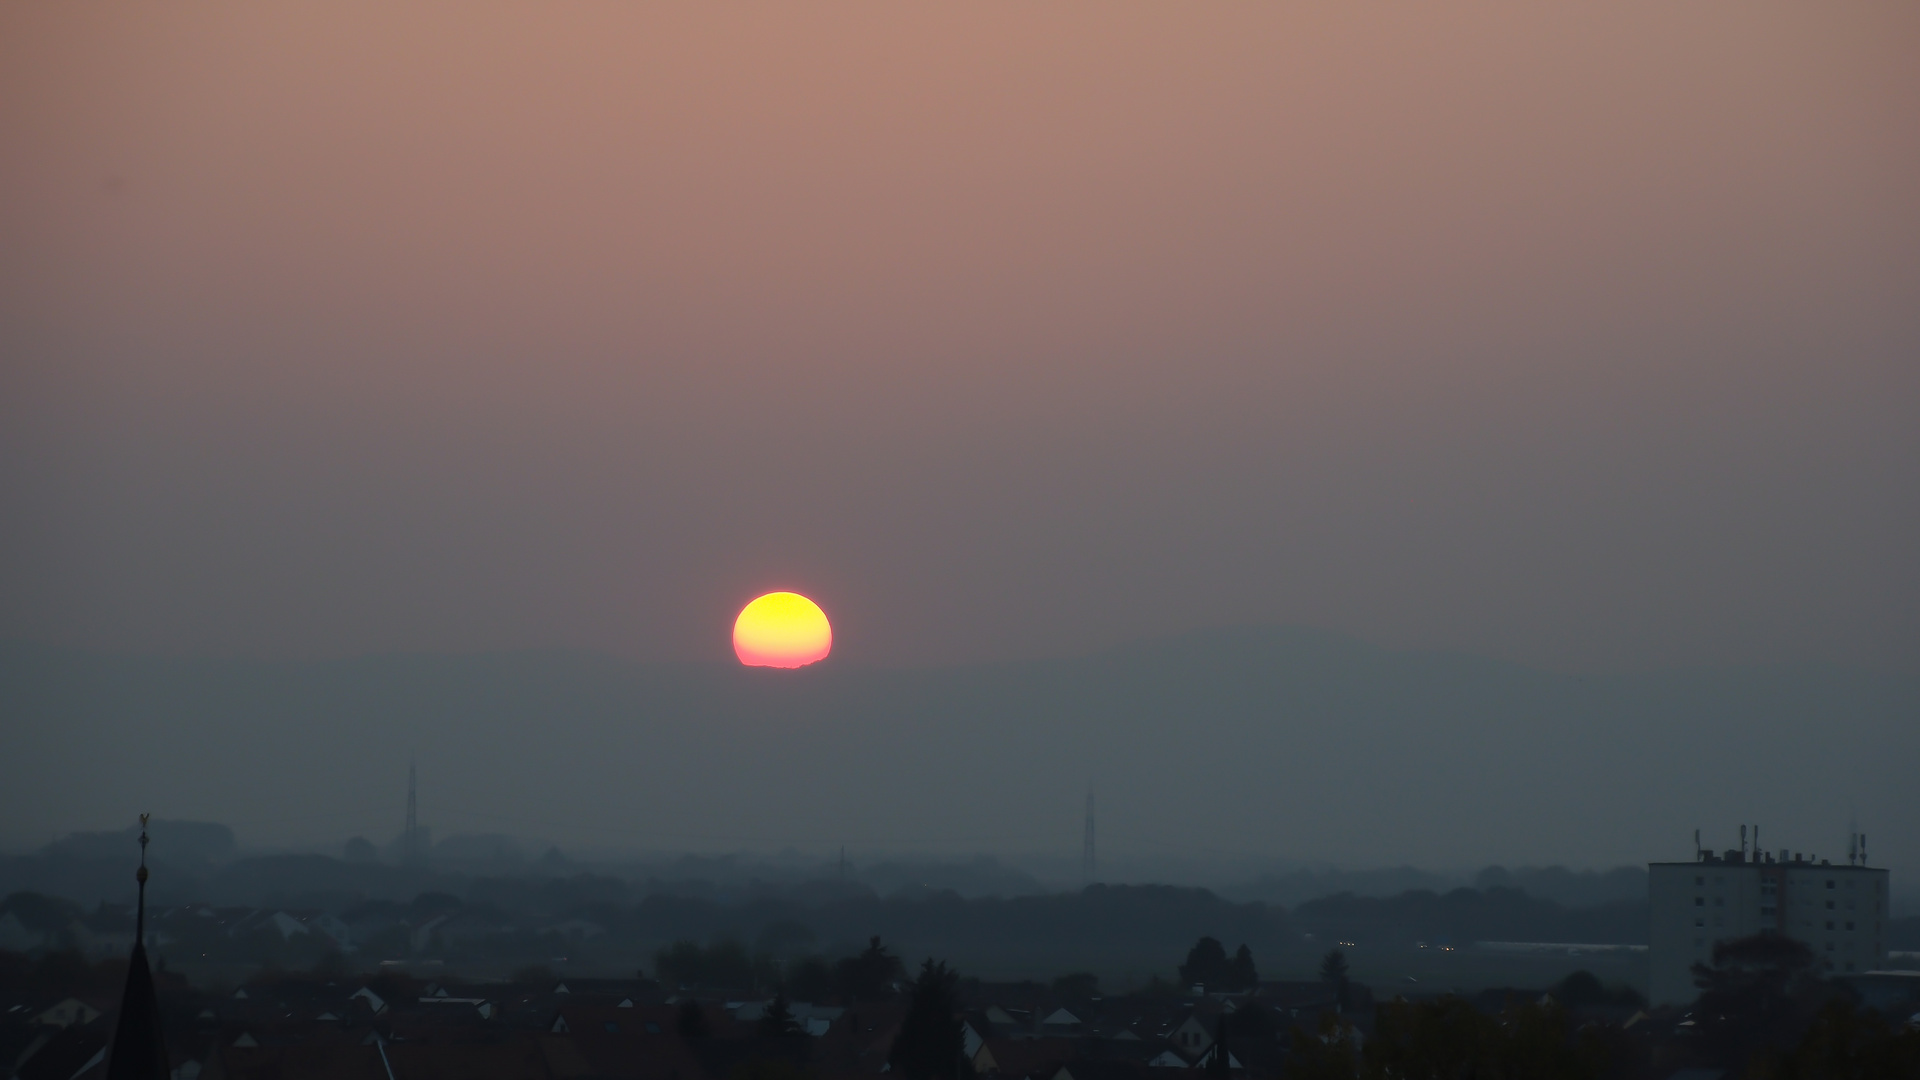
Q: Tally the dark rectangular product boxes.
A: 0